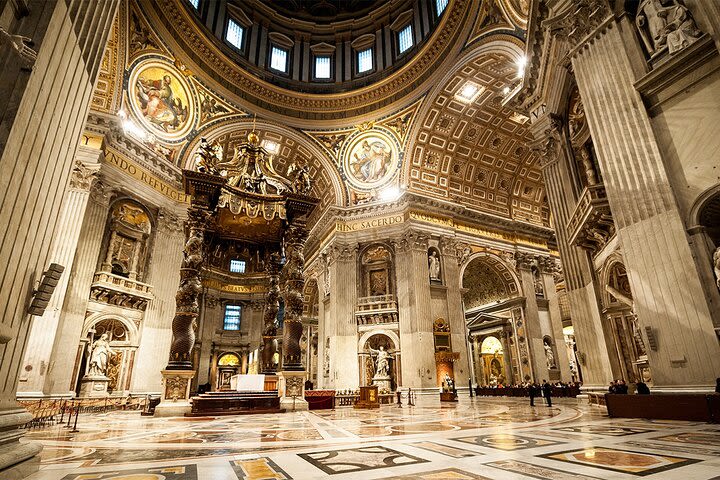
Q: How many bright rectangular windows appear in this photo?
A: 9